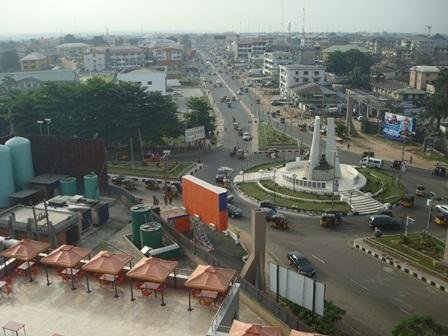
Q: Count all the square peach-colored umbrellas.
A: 7